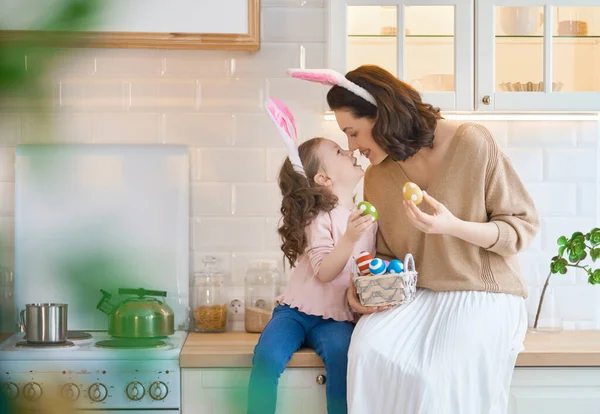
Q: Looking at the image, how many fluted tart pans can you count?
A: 1